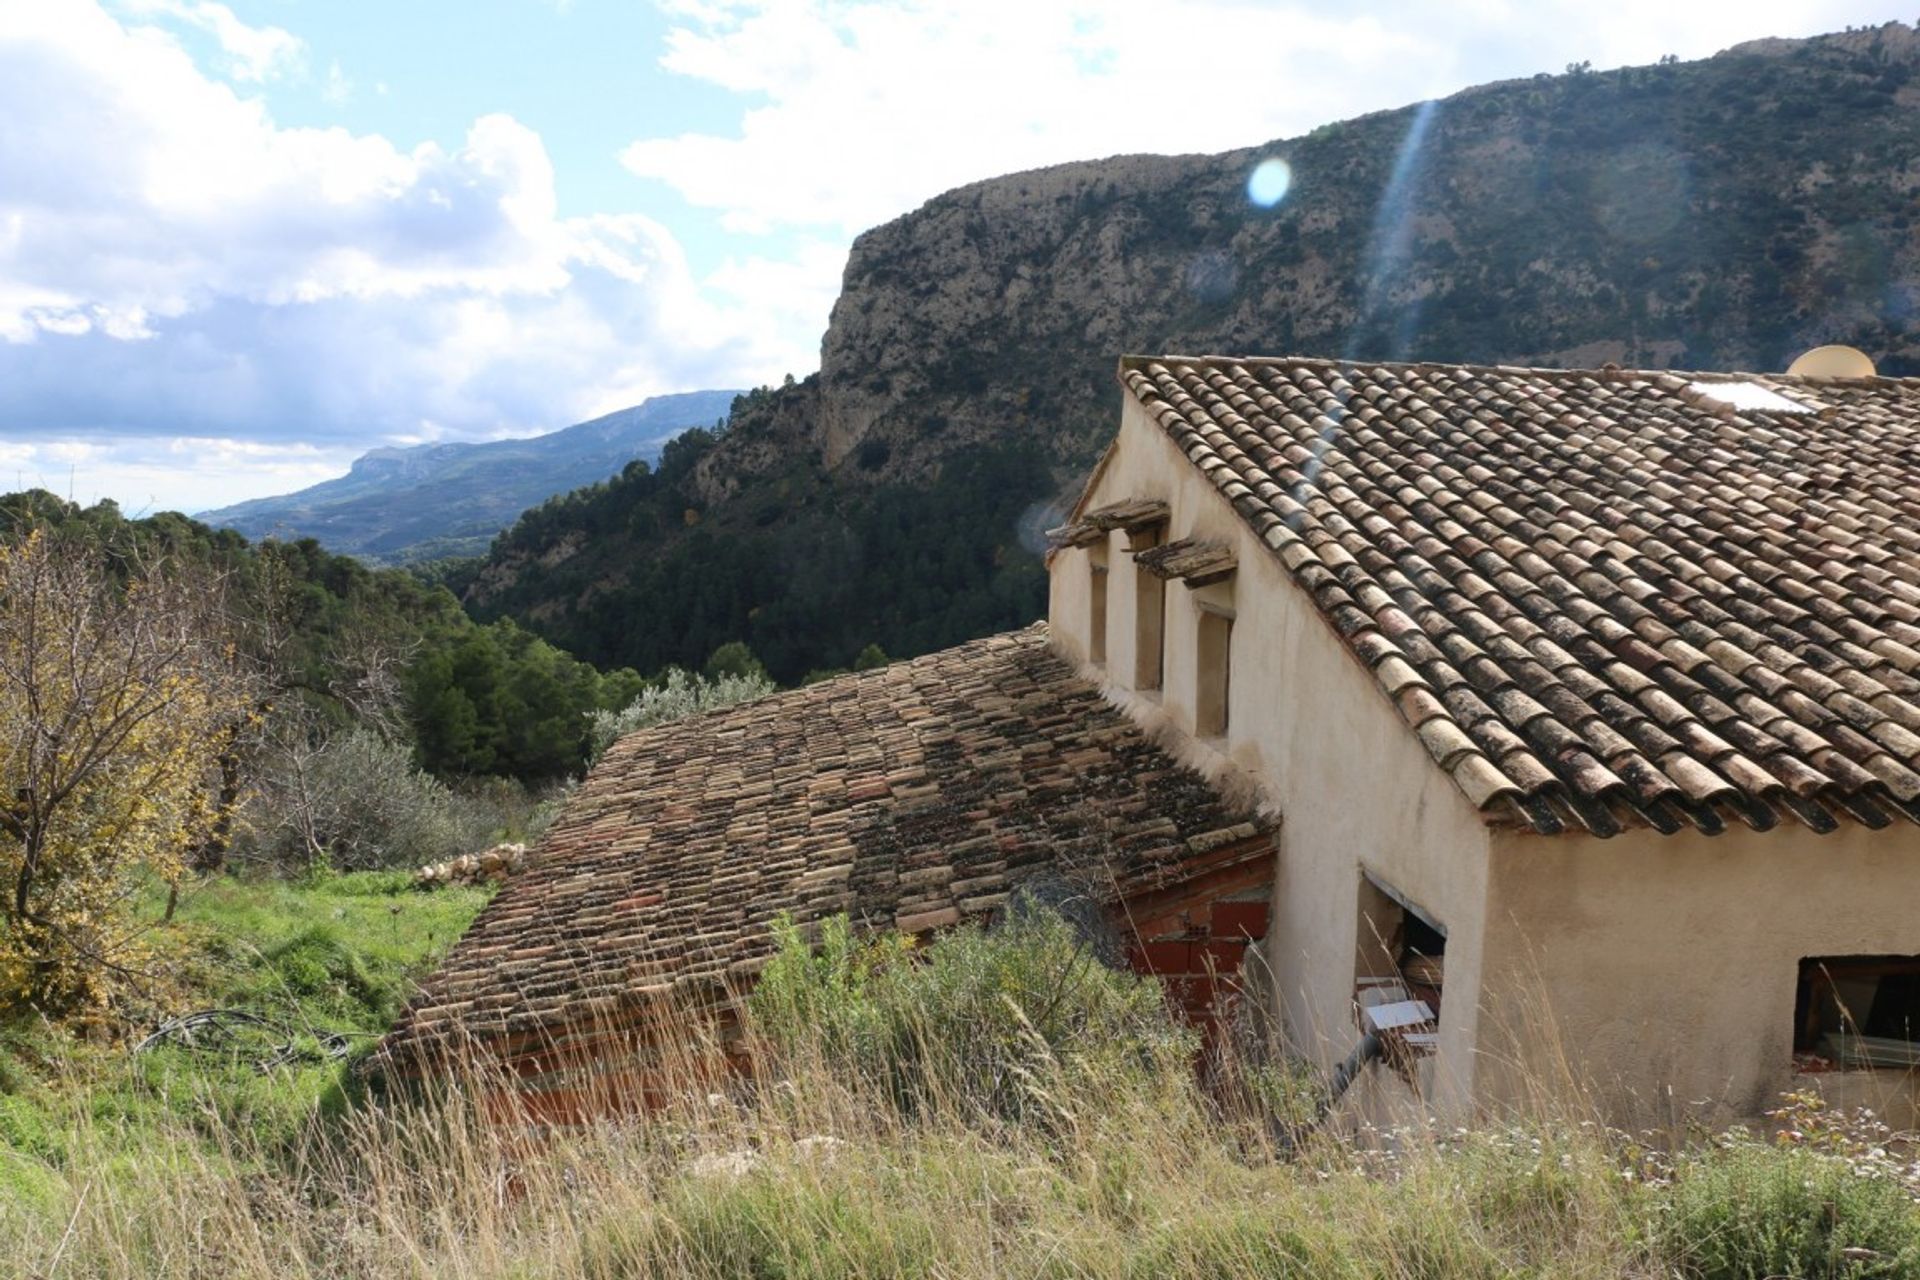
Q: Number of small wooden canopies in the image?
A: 3